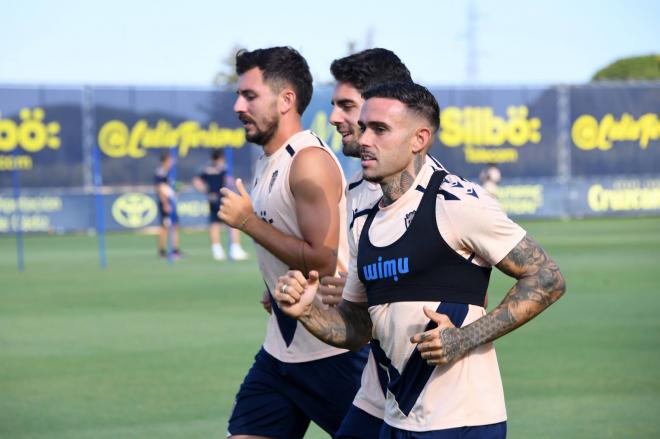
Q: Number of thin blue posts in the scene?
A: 4